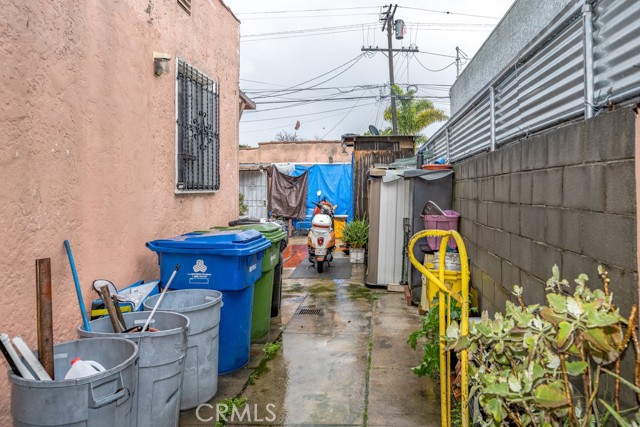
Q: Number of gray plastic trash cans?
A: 3